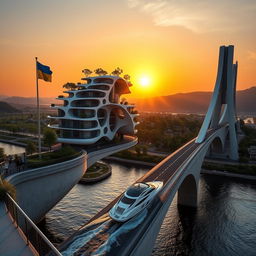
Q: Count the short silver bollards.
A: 0